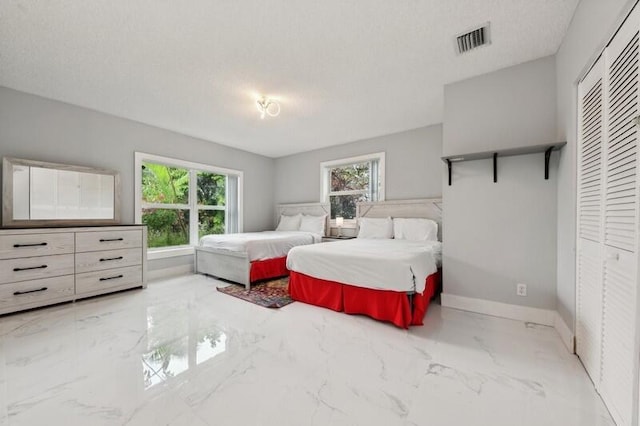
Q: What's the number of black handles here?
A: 6